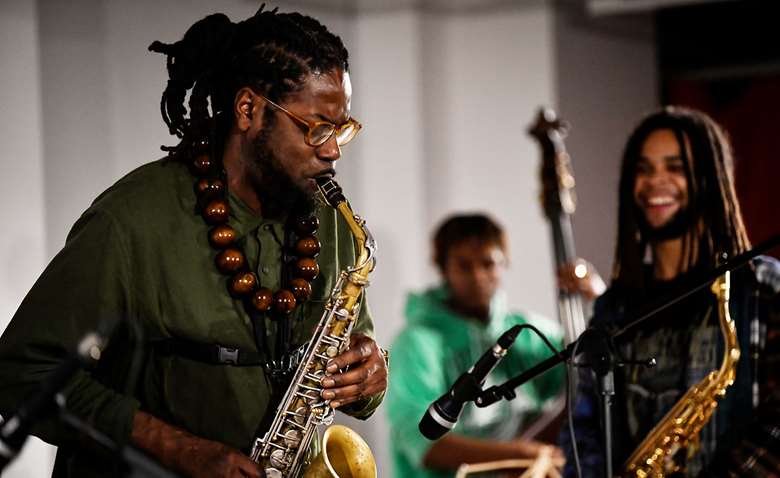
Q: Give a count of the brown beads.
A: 13